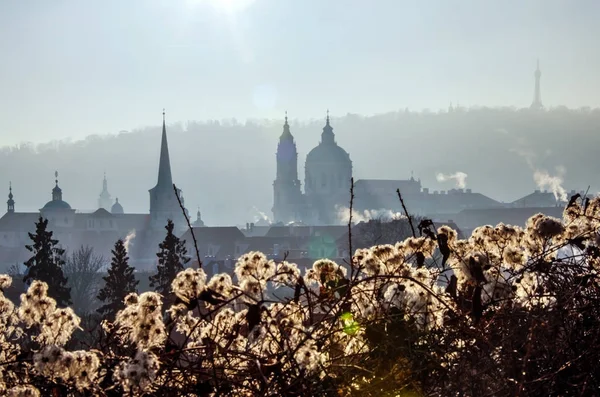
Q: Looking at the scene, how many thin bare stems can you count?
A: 3